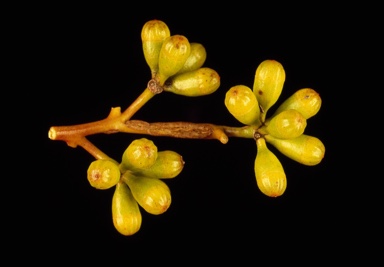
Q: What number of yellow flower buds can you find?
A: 15